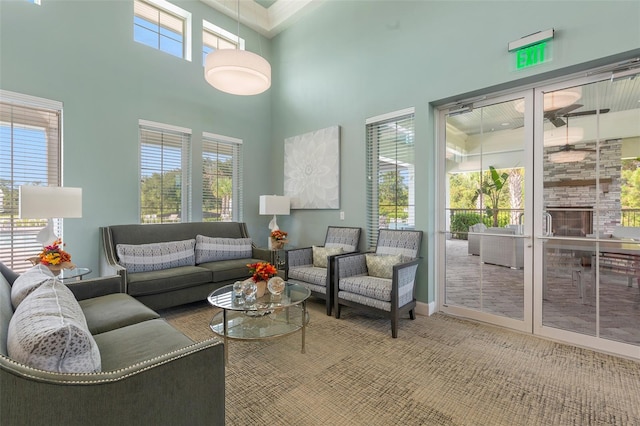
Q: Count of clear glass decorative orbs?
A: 3